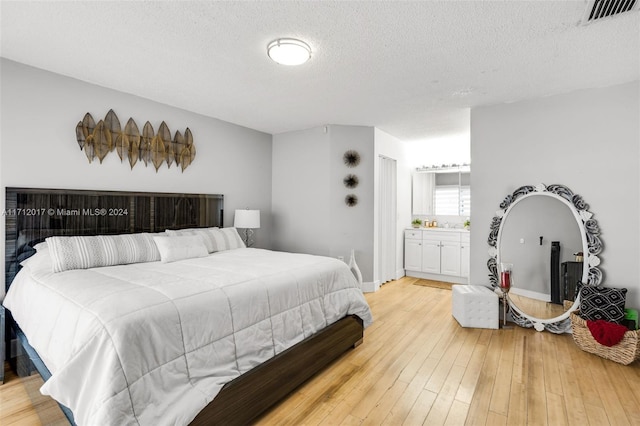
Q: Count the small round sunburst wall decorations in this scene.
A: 3